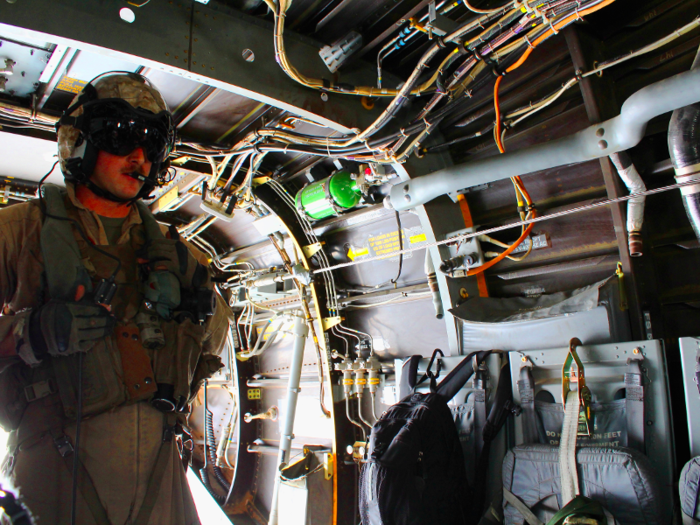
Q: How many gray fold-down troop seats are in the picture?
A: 3